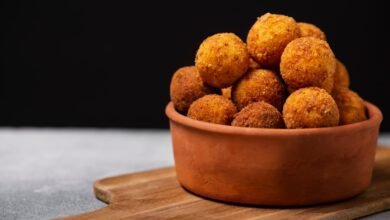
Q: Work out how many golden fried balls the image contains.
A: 11